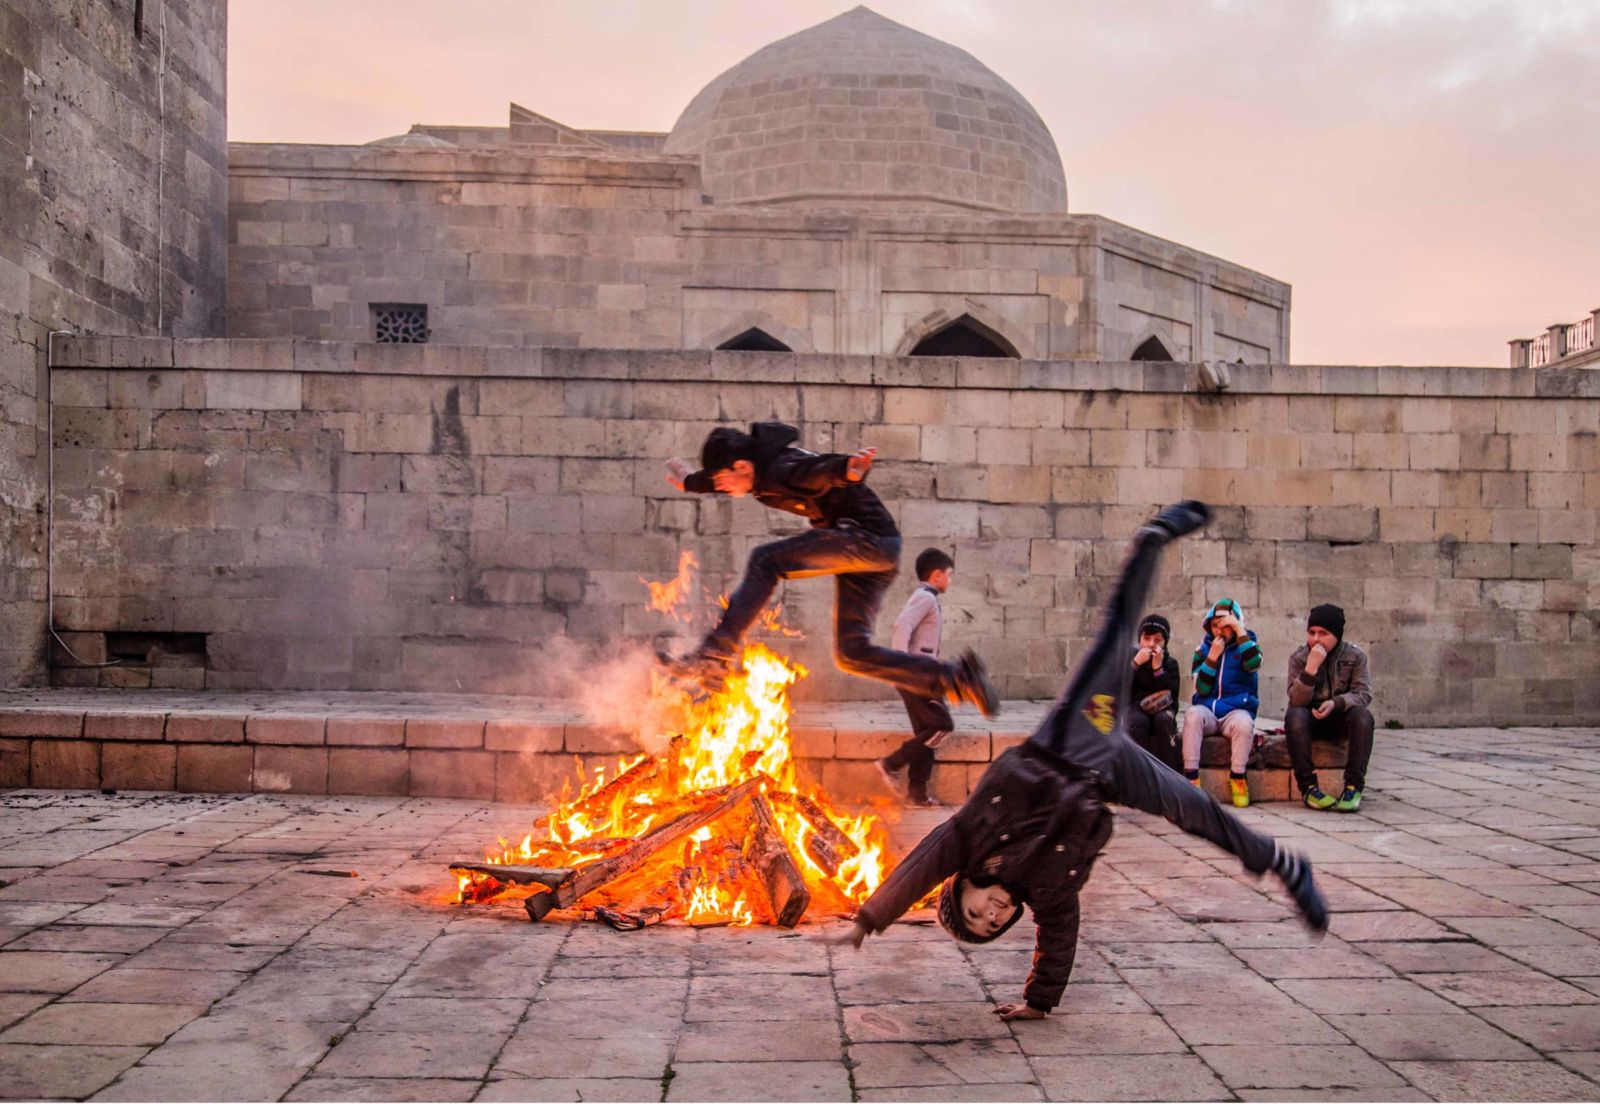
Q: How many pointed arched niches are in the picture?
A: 3